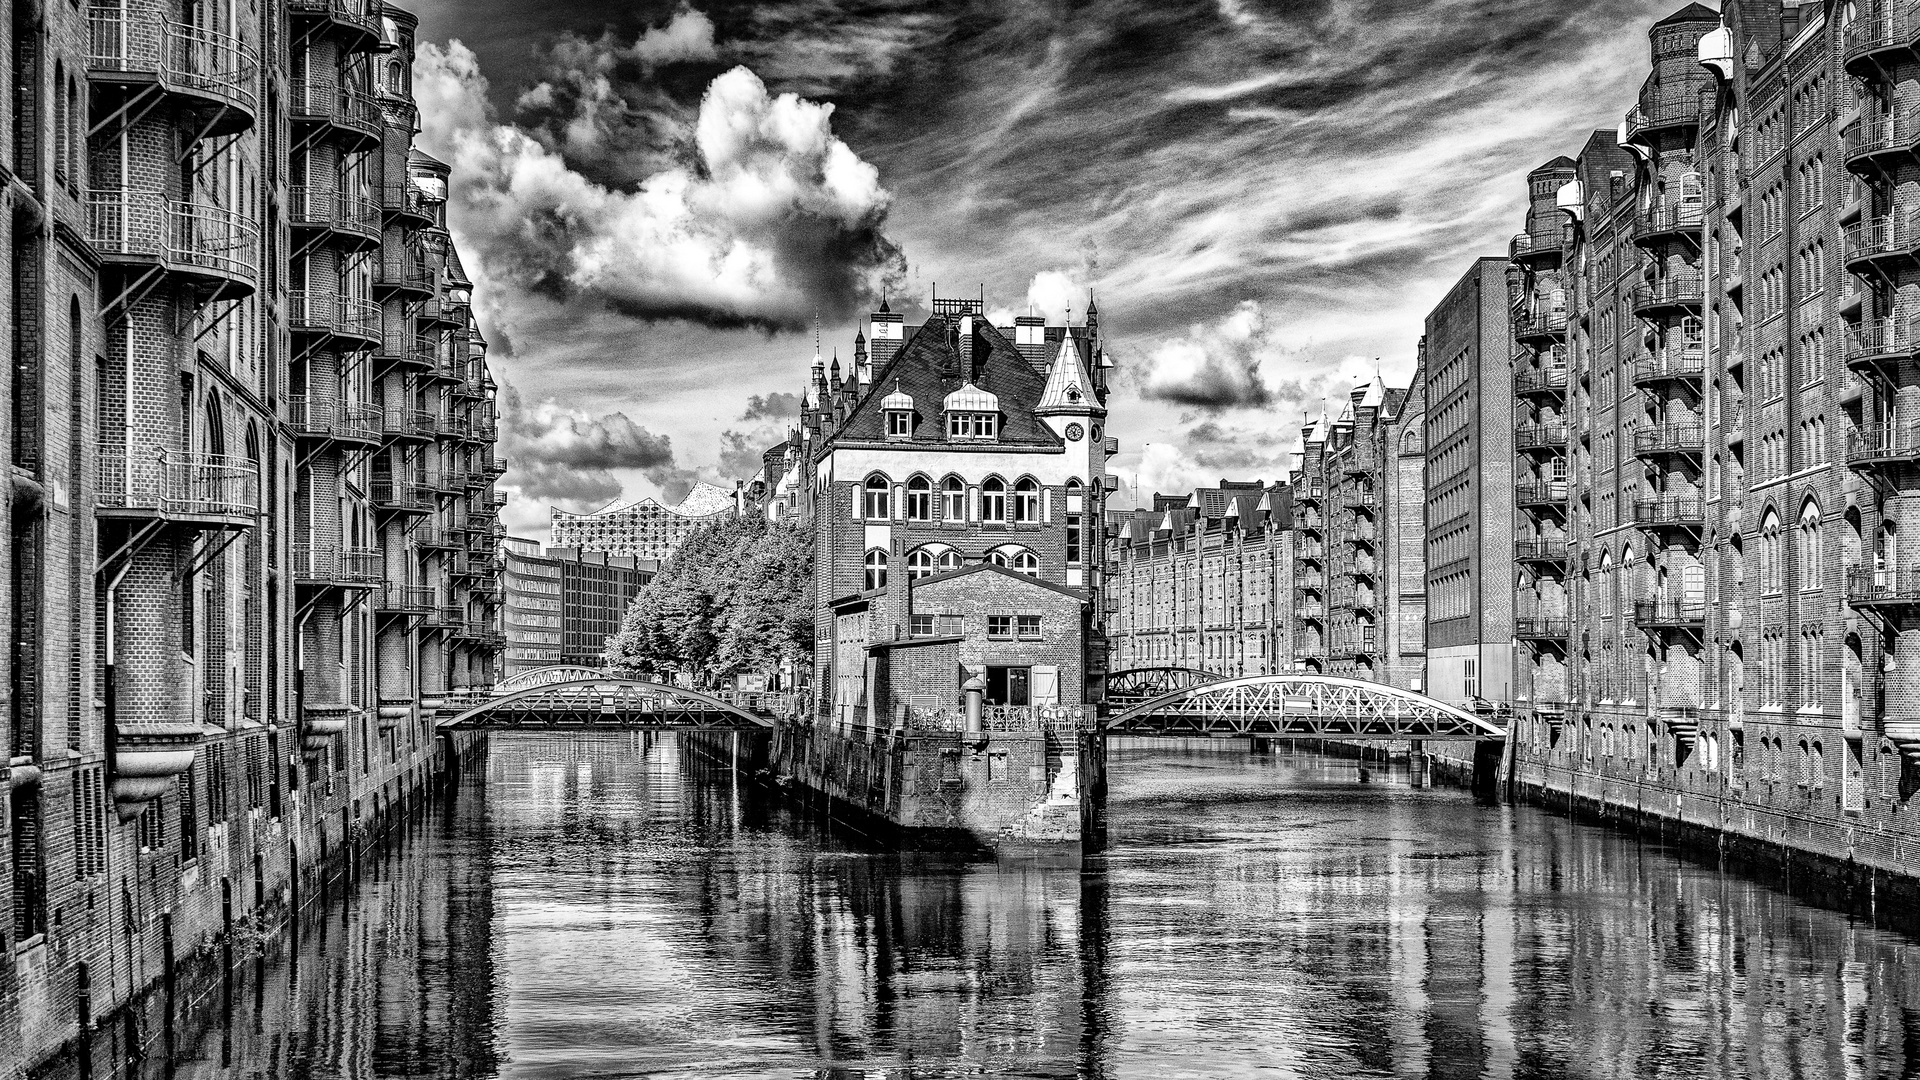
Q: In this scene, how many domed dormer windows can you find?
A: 2